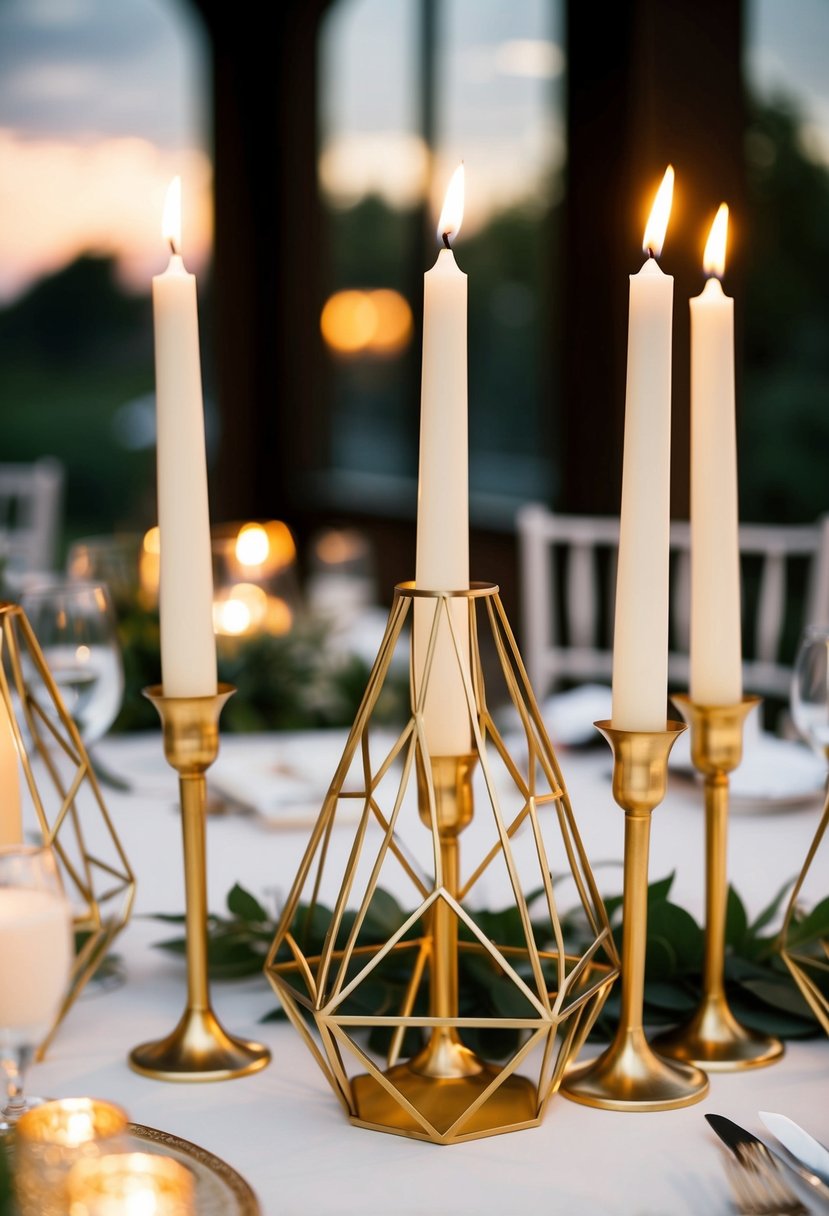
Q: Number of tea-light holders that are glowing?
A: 2